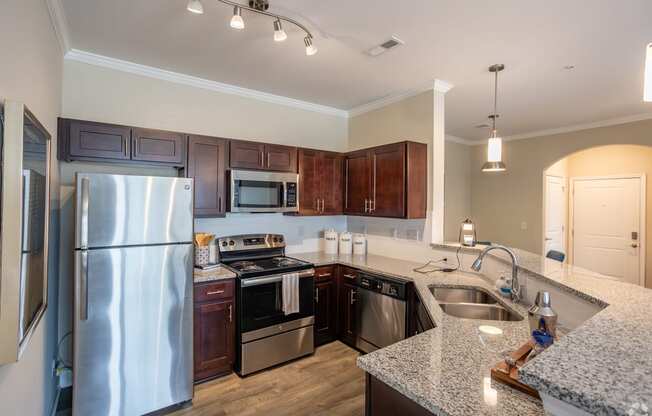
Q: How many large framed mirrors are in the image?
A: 1